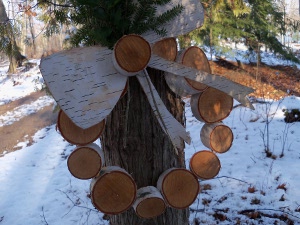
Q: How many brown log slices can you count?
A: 11